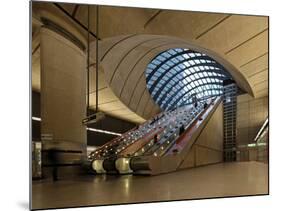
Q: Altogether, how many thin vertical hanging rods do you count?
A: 2